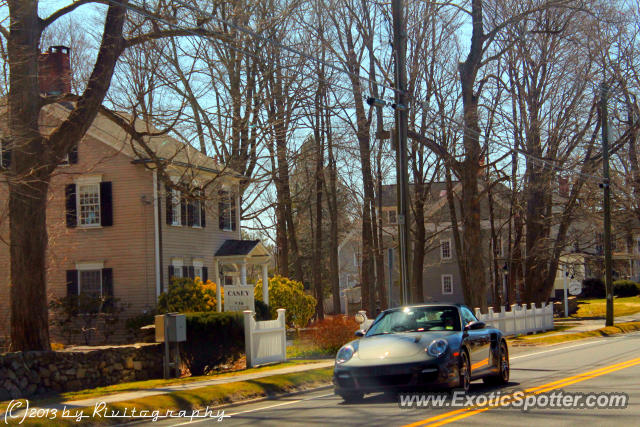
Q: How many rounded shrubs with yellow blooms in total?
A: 2